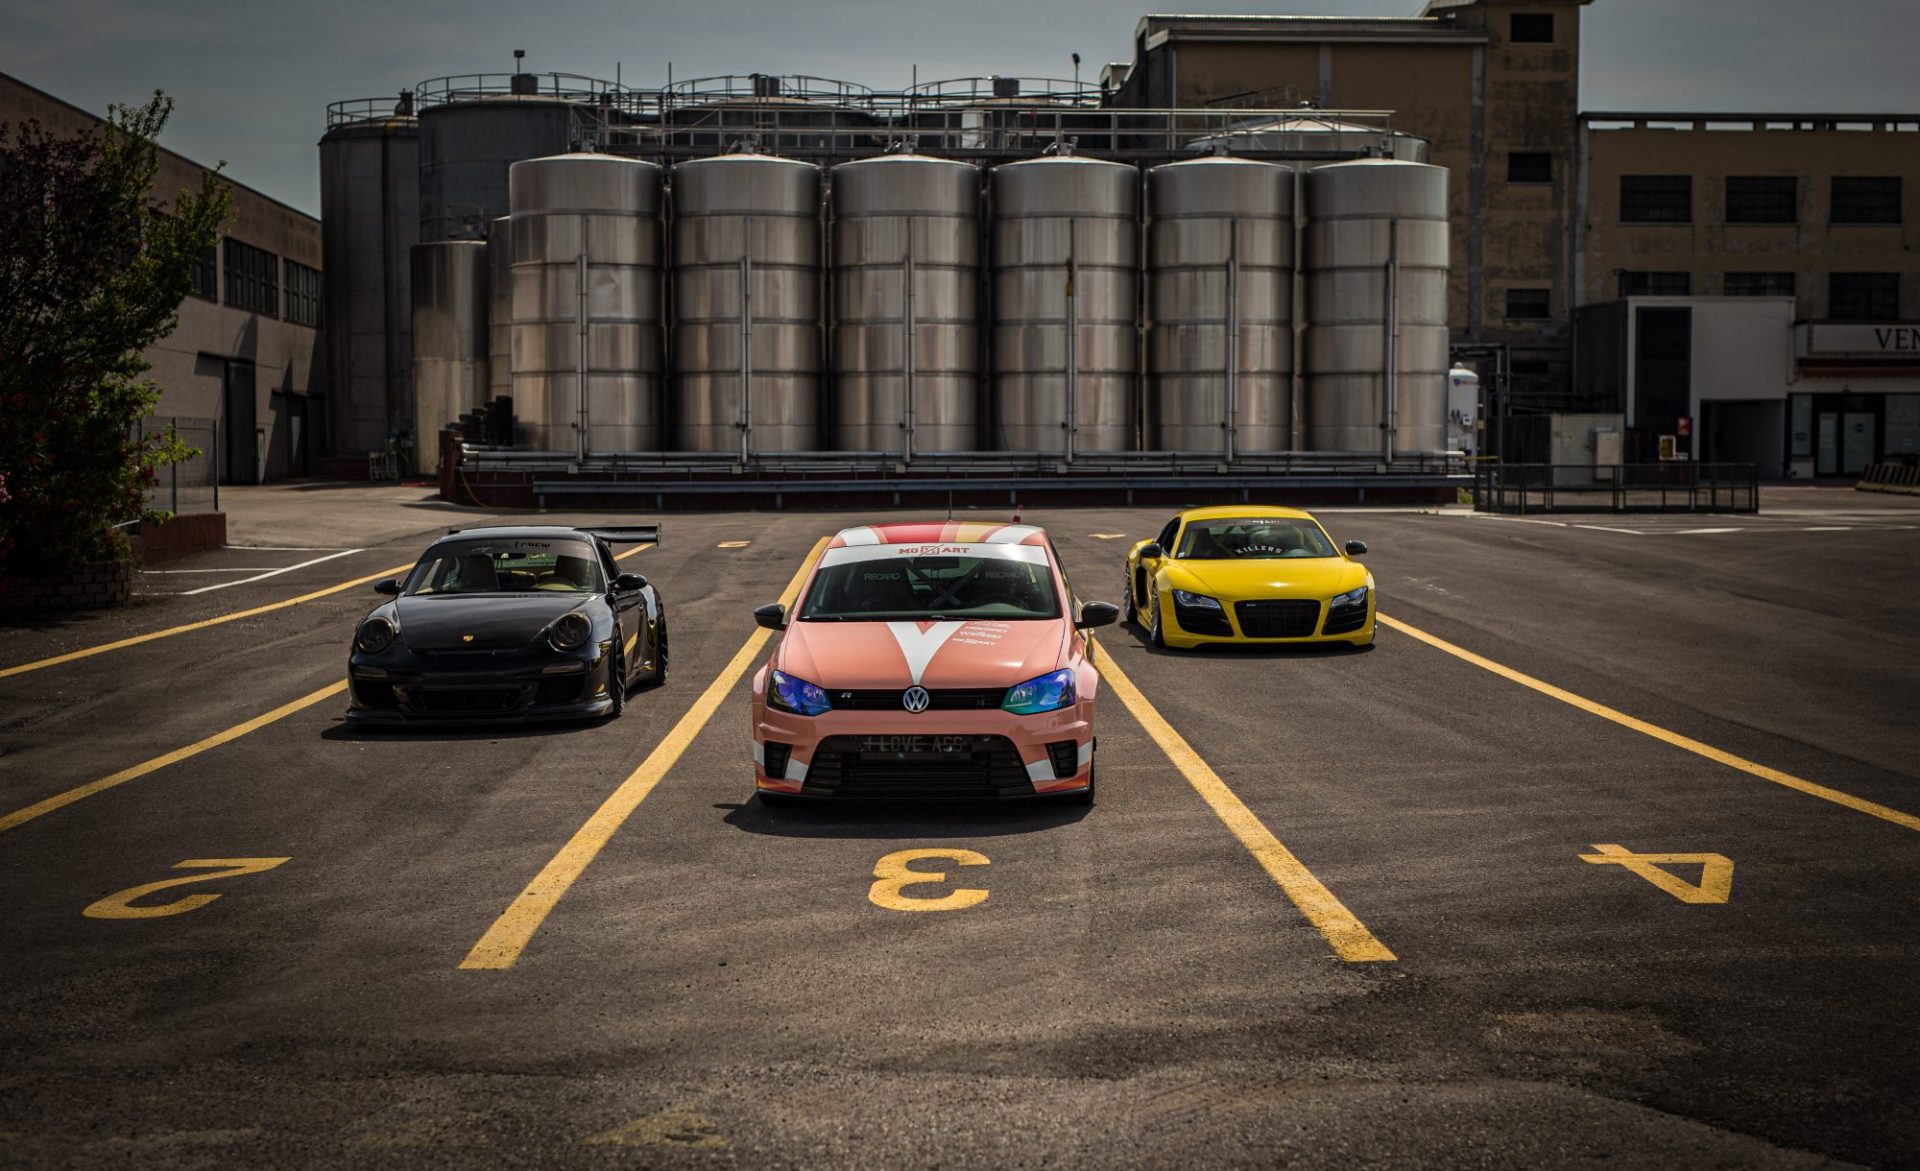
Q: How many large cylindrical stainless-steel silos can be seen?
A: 6